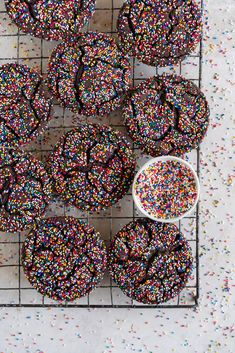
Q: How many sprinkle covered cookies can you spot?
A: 9